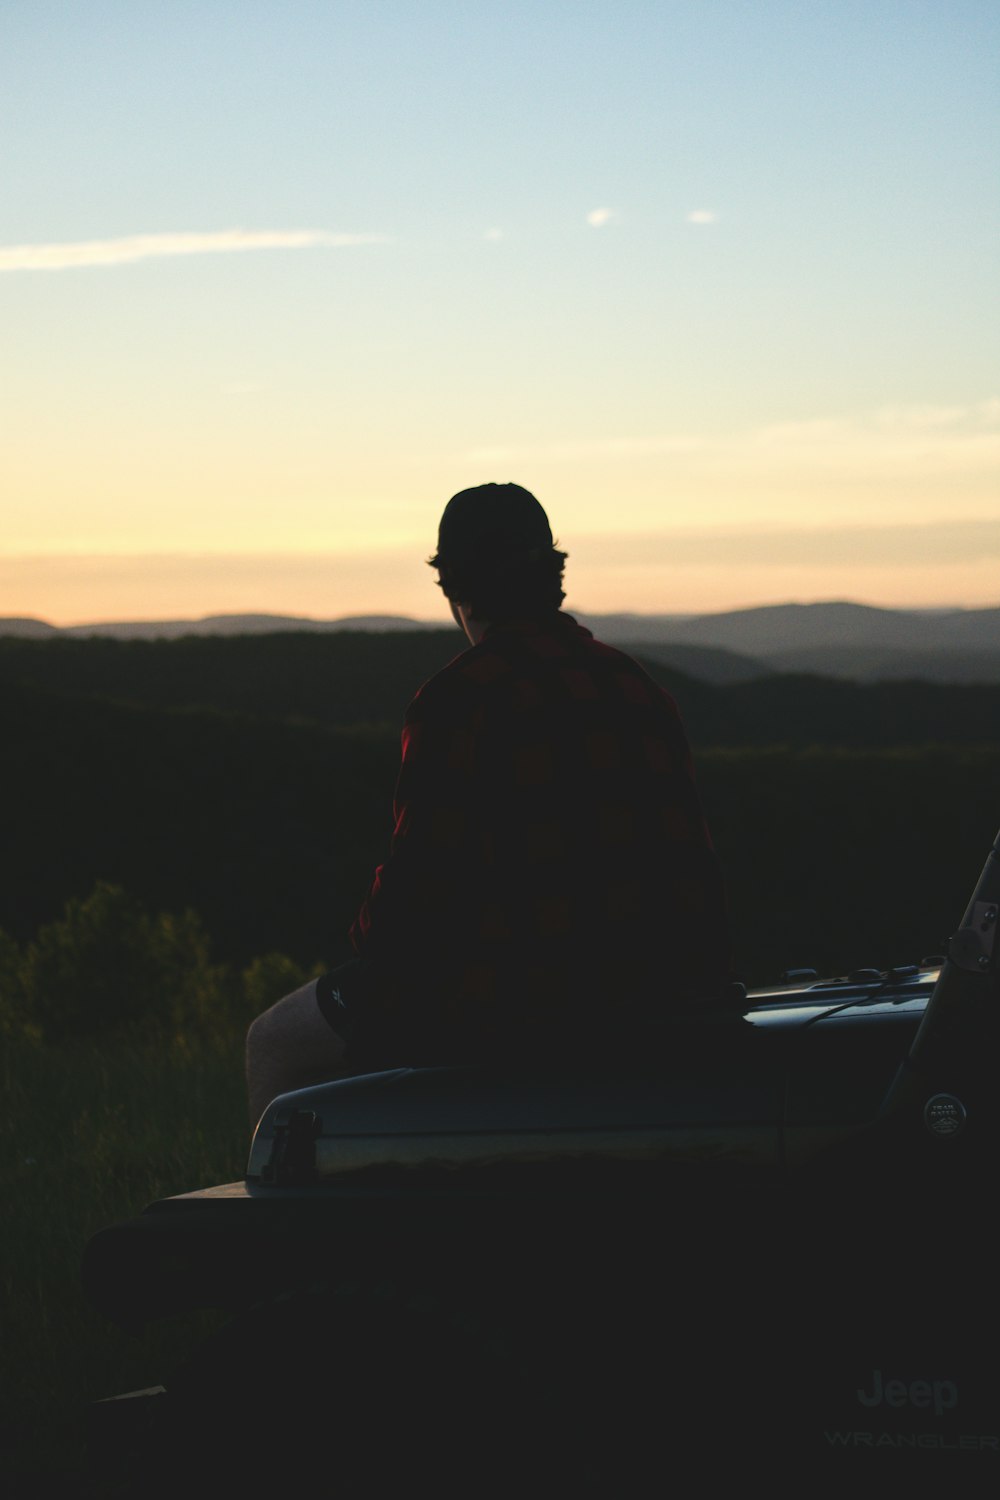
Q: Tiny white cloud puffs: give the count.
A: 3